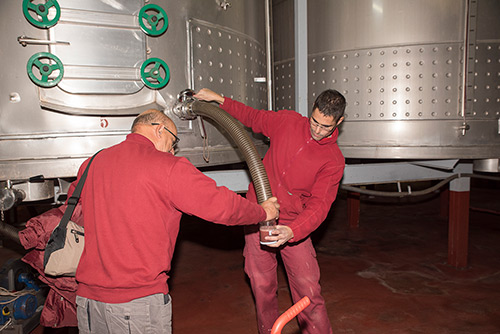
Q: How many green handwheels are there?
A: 4